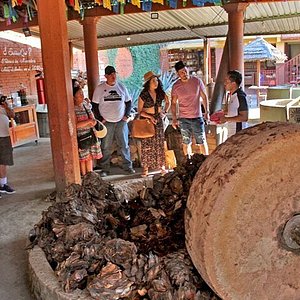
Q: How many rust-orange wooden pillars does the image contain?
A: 3